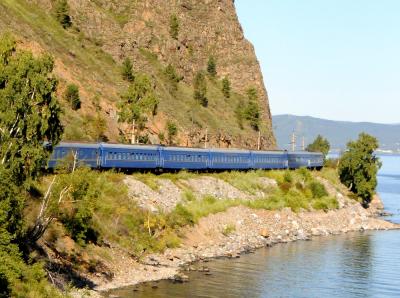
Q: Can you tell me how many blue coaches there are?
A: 6